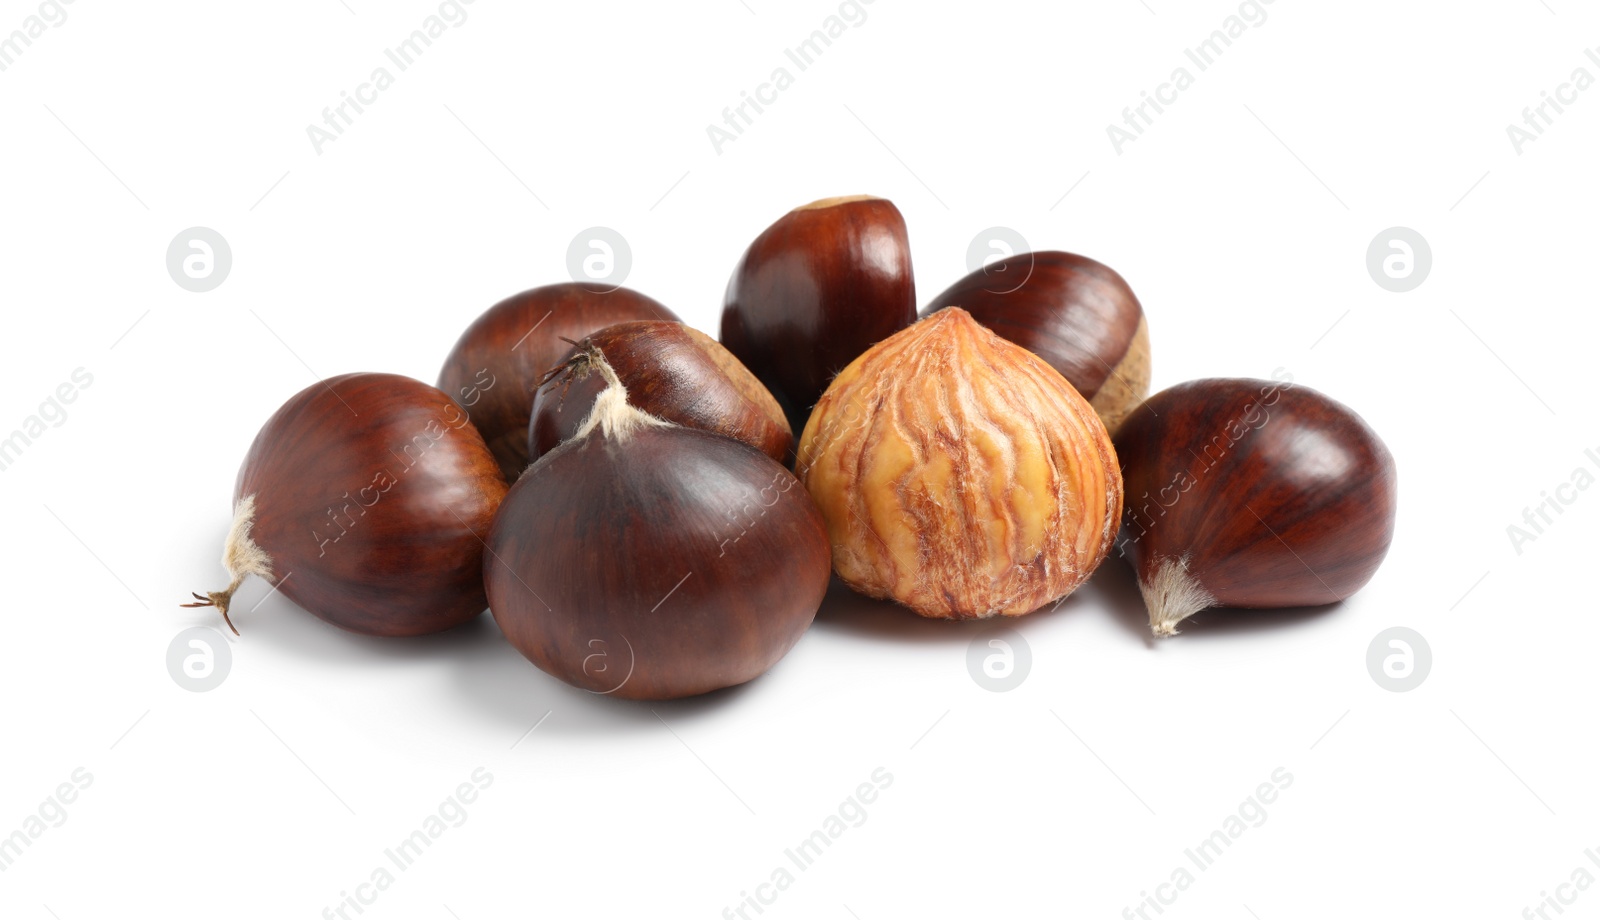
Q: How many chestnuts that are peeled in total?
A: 1